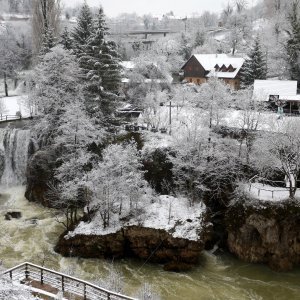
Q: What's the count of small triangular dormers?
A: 3